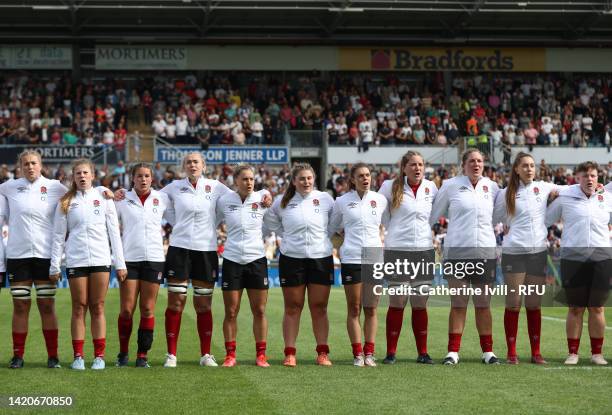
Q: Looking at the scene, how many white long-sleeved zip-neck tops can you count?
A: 11